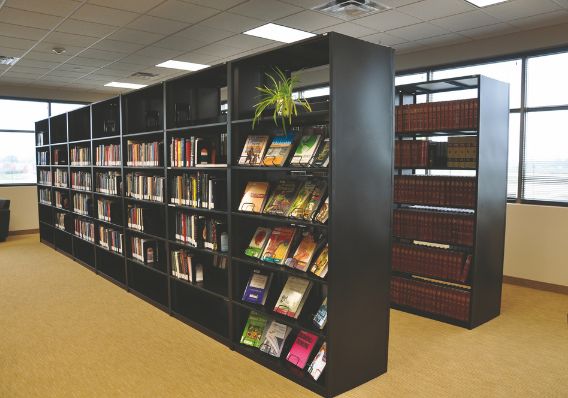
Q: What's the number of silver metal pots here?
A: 0